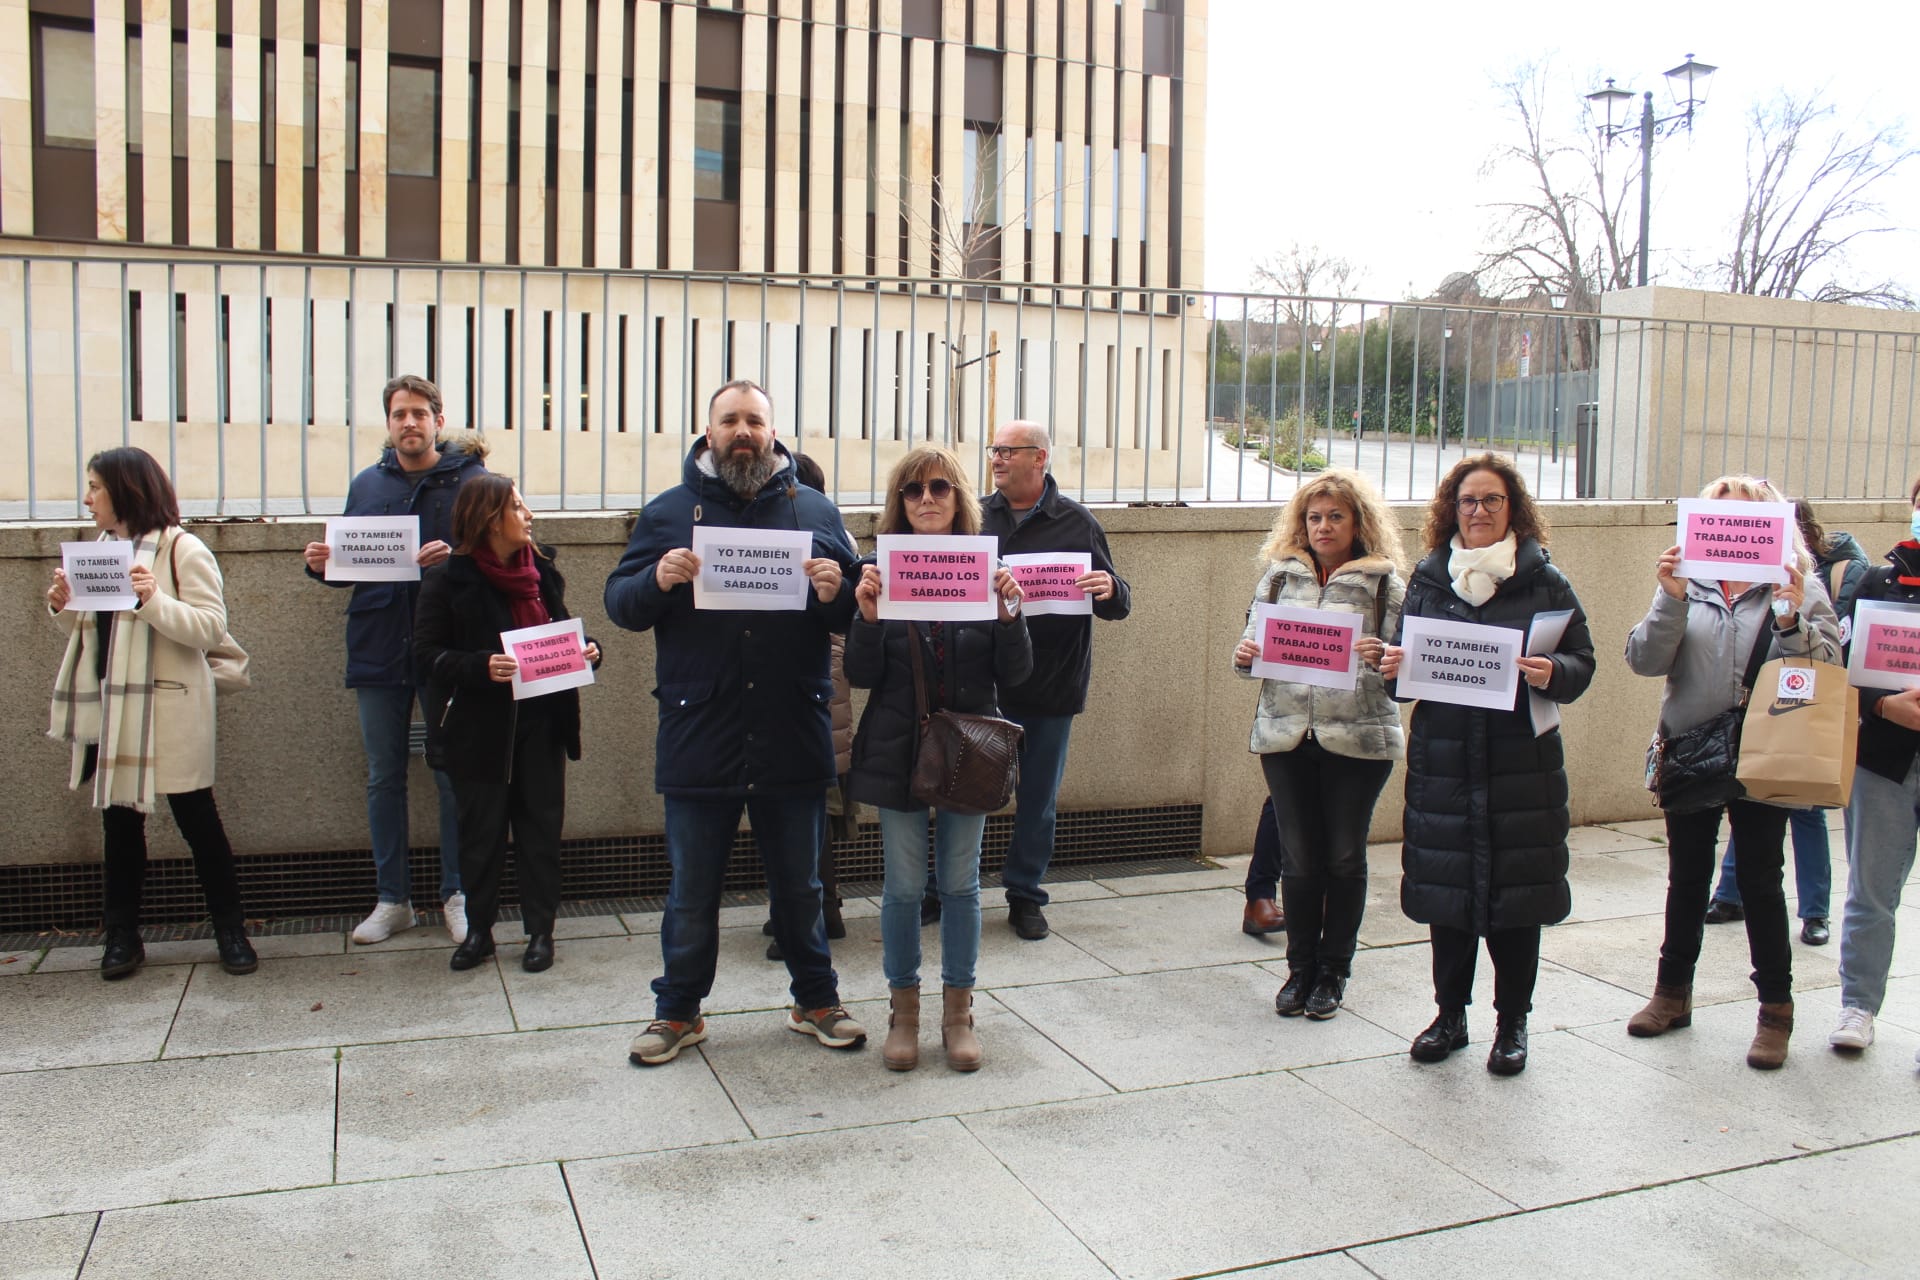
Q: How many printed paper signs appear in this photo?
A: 10